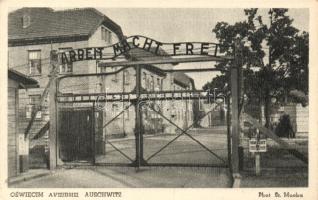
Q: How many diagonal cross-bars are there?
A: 4